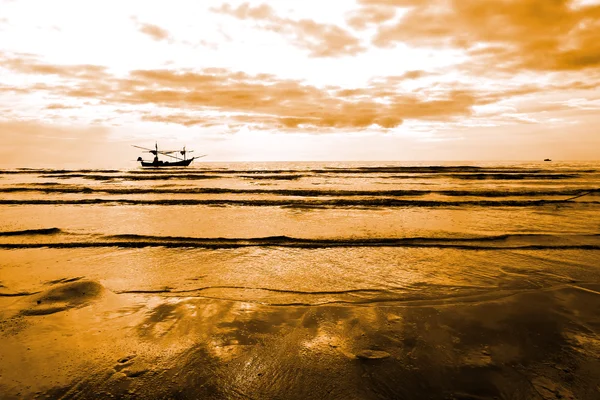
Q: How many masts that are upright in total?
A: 2